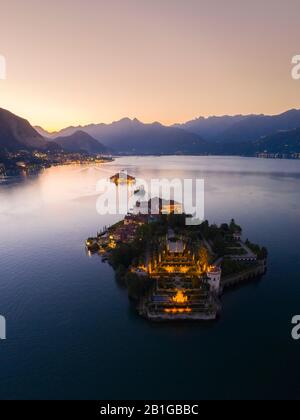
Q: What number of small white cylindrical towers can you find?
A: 1